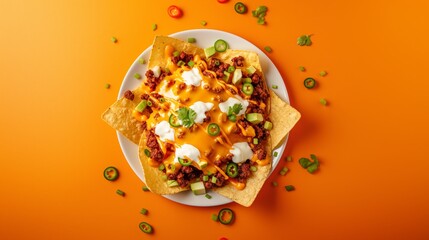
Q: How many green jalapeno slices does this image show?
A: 11